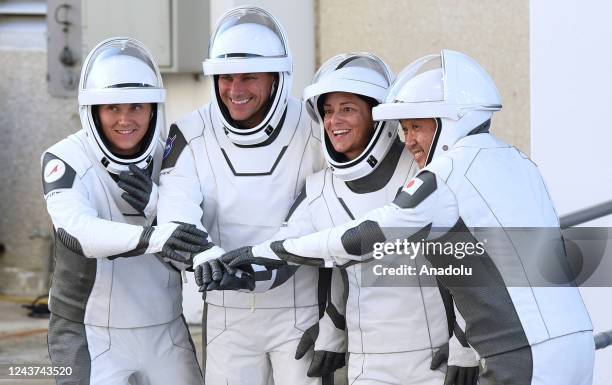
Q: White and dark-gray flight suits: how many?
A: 4